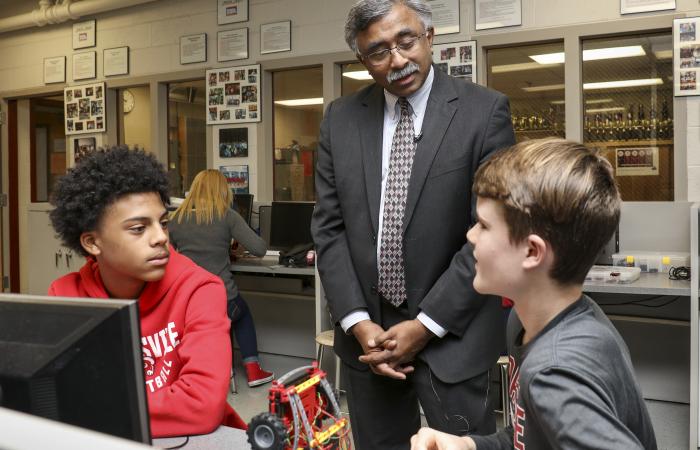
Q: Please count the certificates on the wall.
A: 11